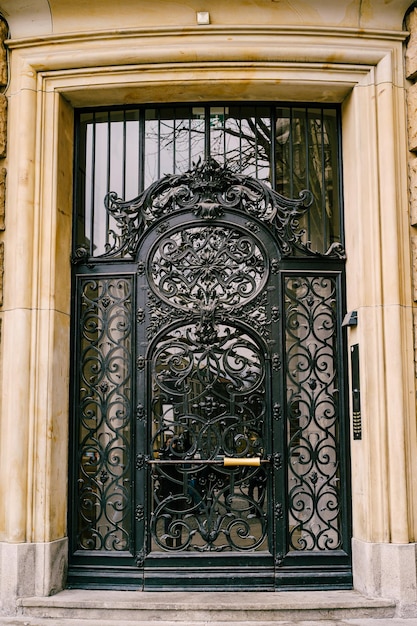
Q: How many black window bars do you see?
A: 15